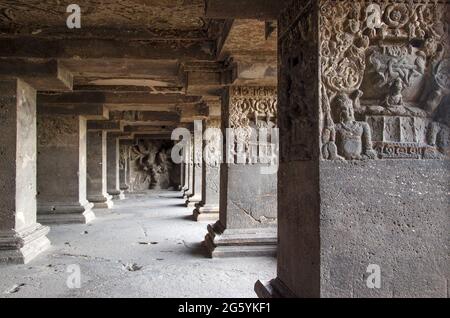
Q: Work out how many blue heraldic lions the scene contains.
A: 0